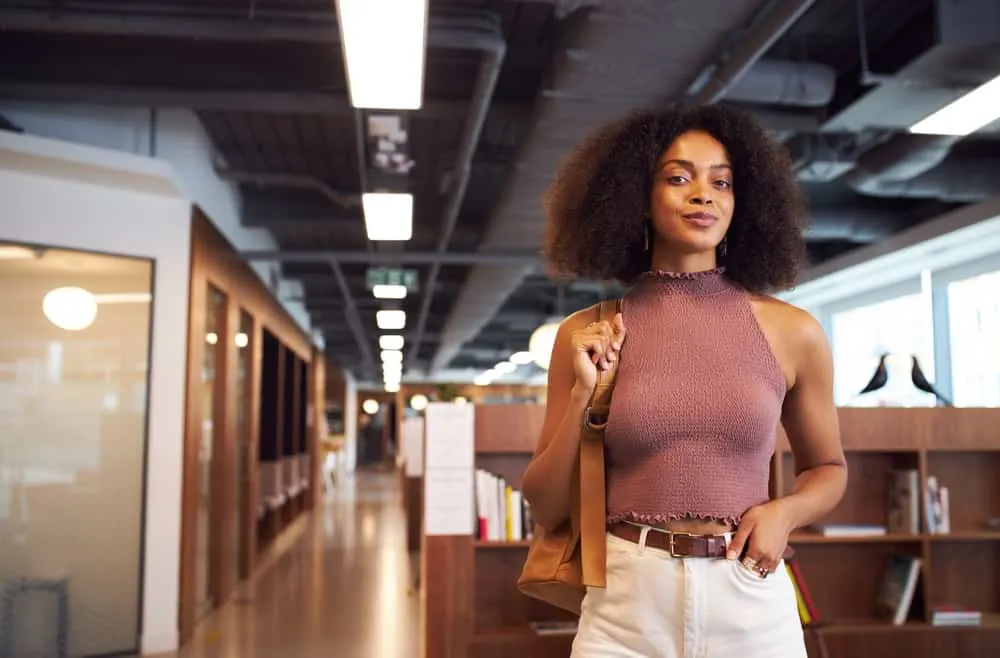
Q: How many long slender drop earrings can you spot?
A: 2